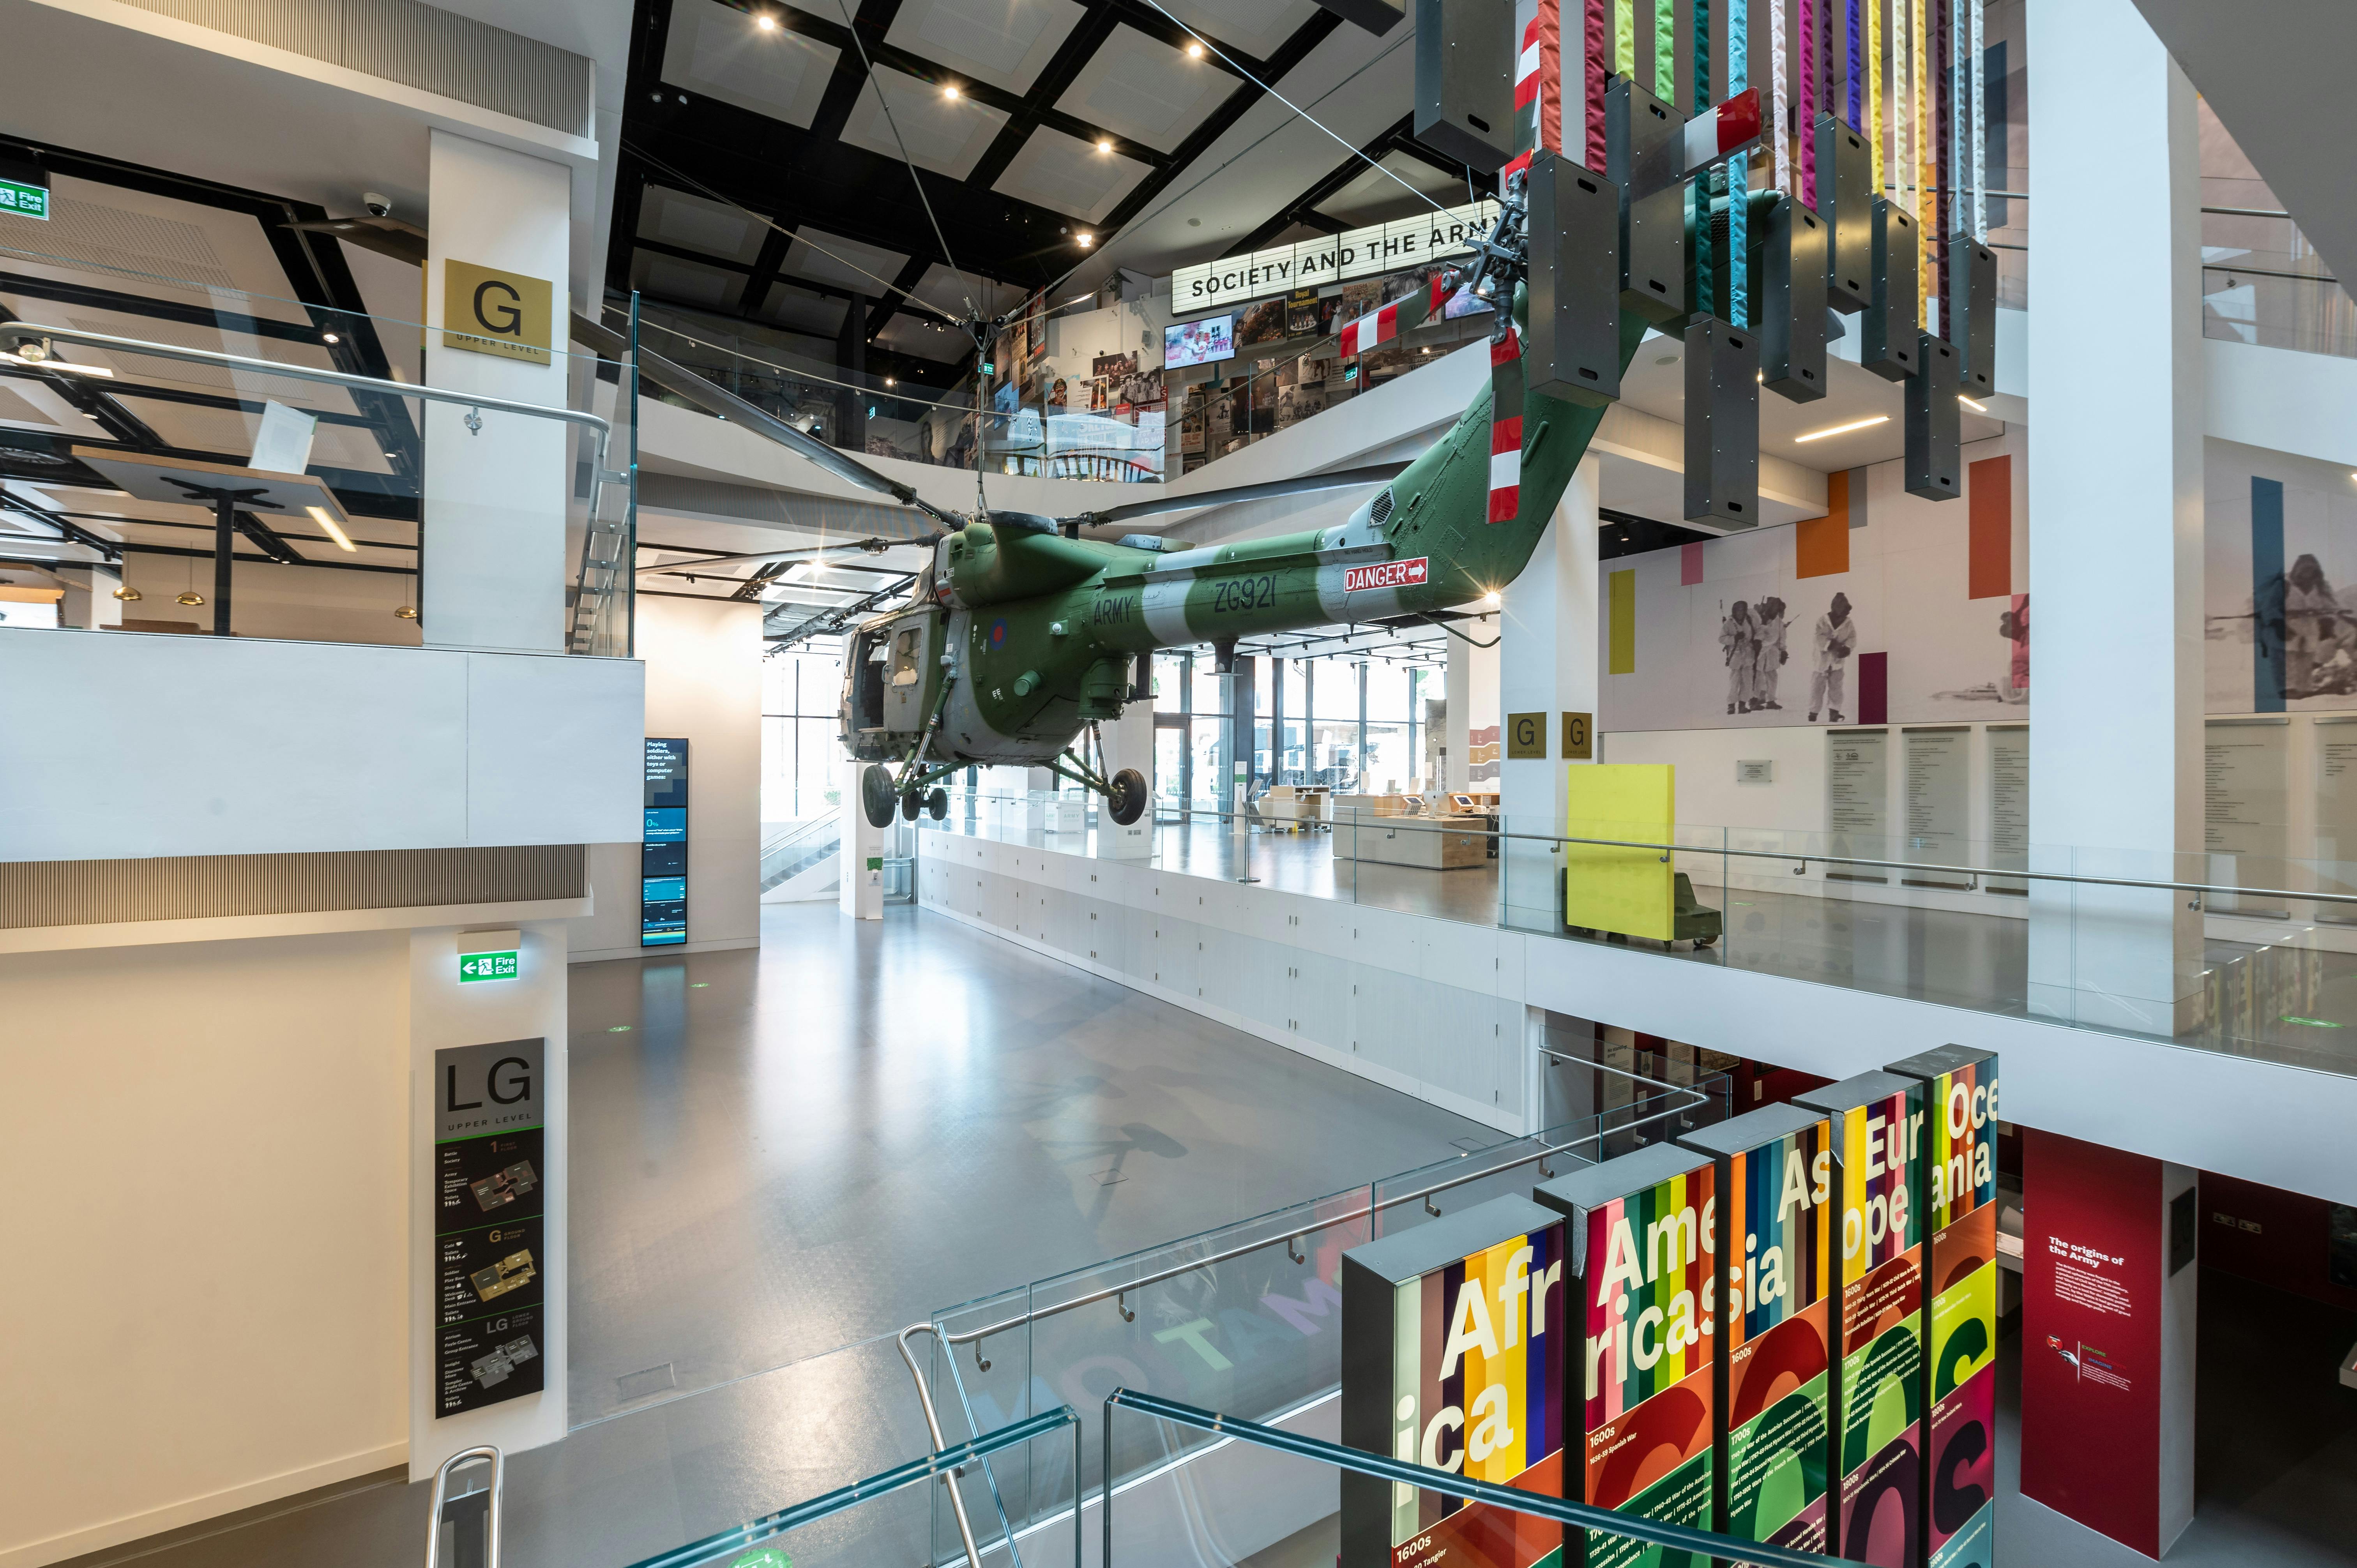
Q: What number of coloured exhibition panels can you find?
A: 5